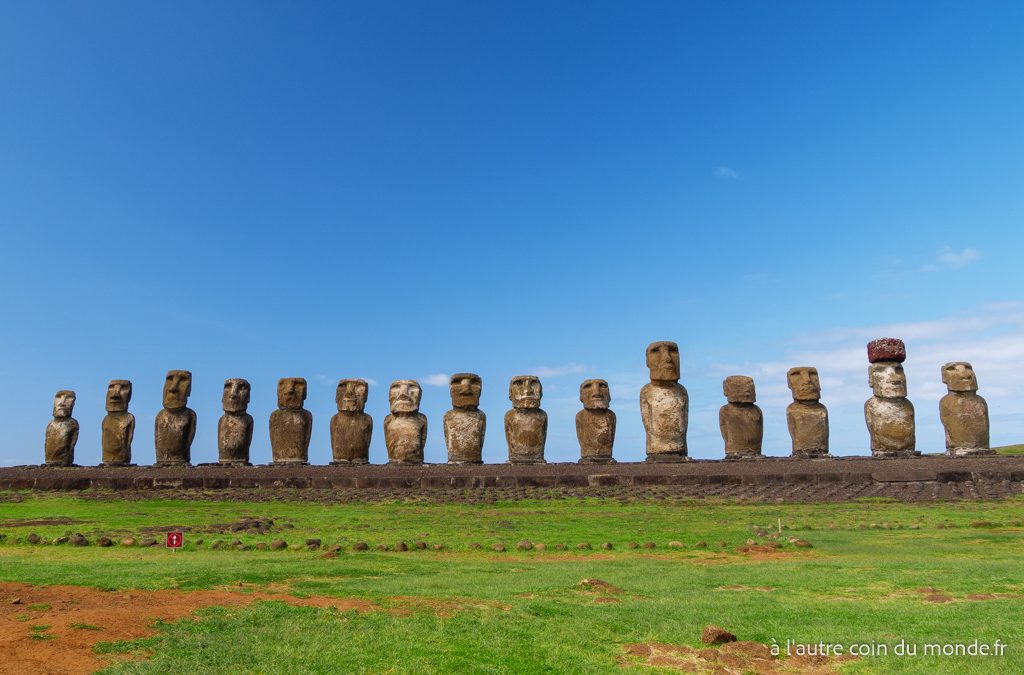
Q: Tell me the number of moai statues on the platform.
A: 15